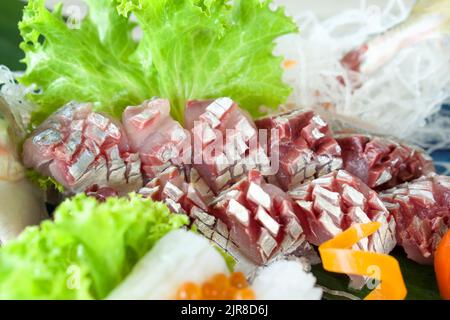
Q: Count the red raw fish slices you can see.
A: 9